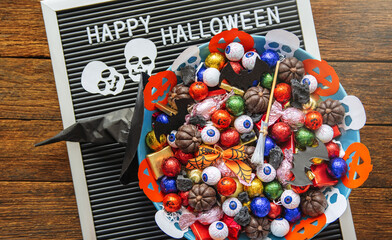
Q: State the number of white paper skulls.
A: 7